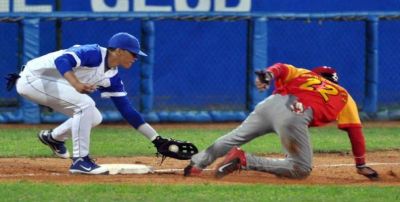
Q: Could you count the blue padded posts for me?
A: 4